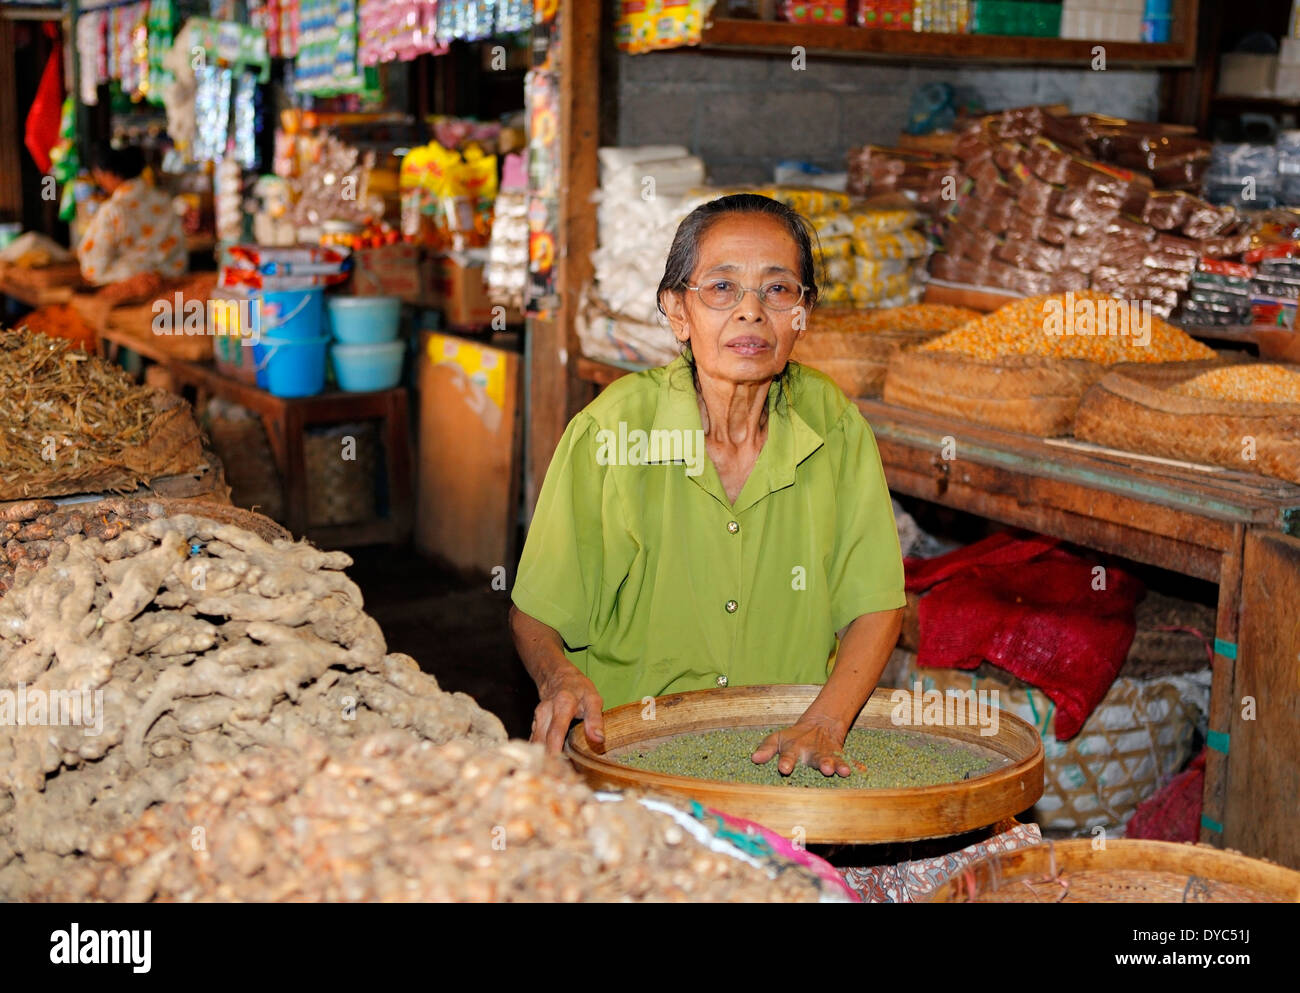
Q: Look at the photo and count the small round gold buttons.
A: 3